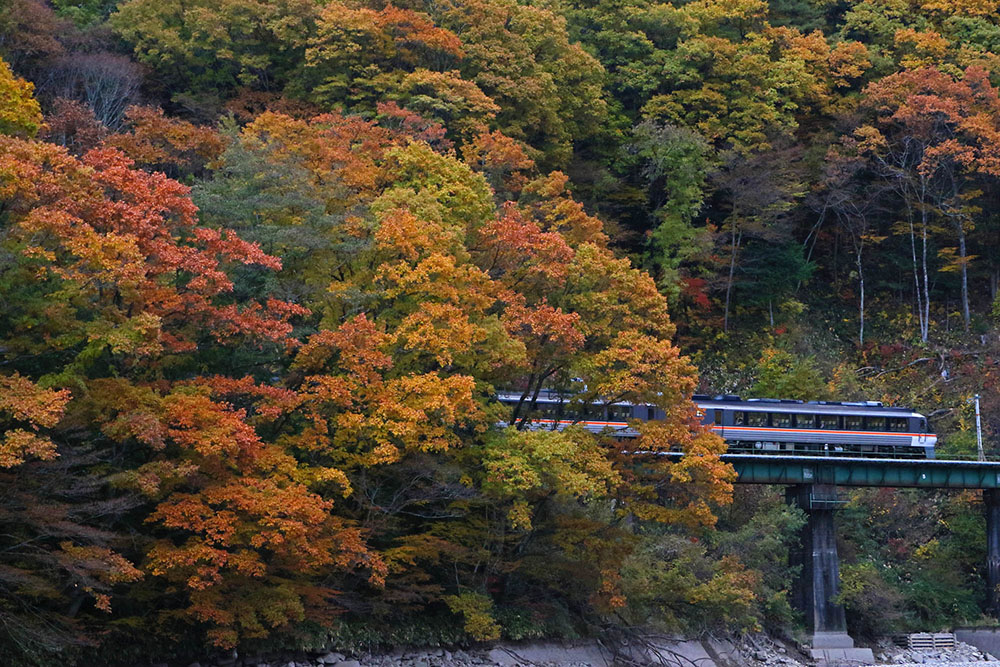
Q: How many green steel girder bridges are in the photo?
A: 1